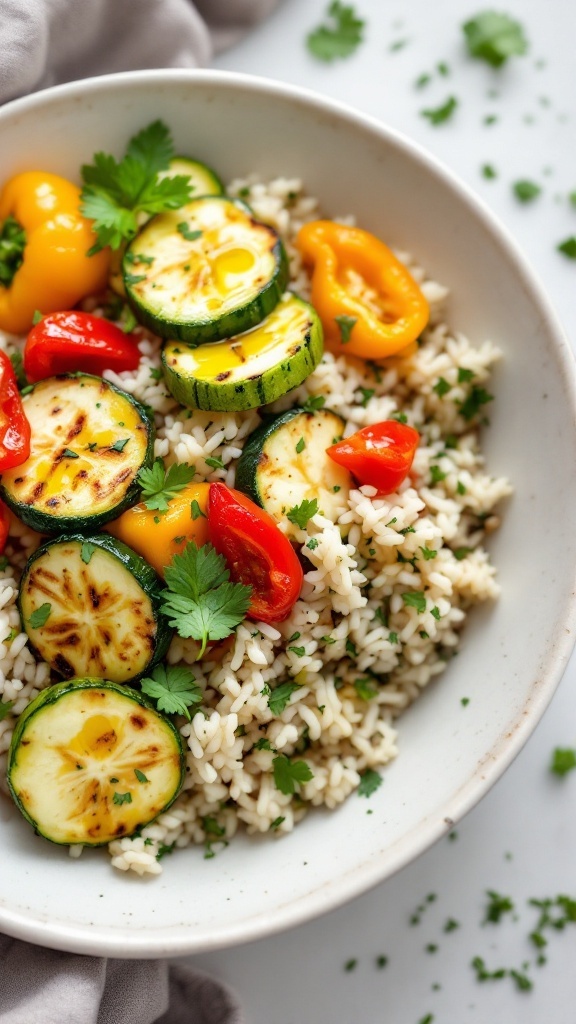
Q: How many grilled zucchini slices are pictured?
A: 7